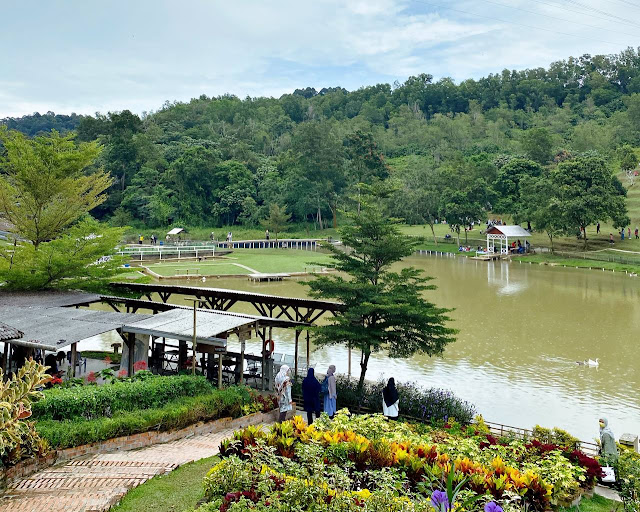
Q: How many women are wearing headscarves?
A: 5